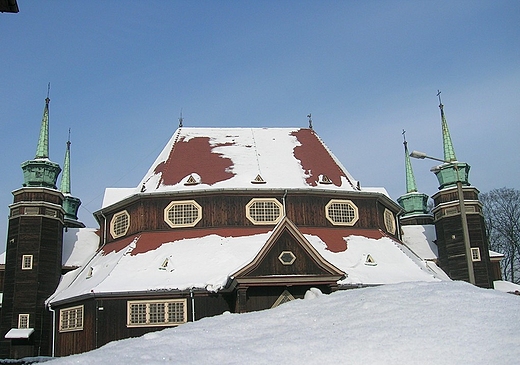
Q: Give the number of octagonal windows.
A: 5